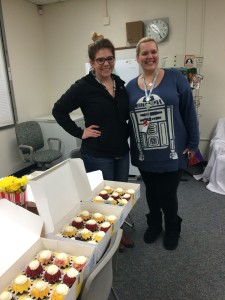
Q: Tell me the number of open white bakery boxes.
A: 3